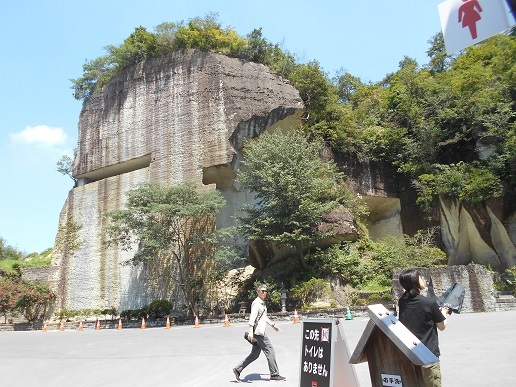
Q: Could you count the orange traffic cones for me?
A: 10